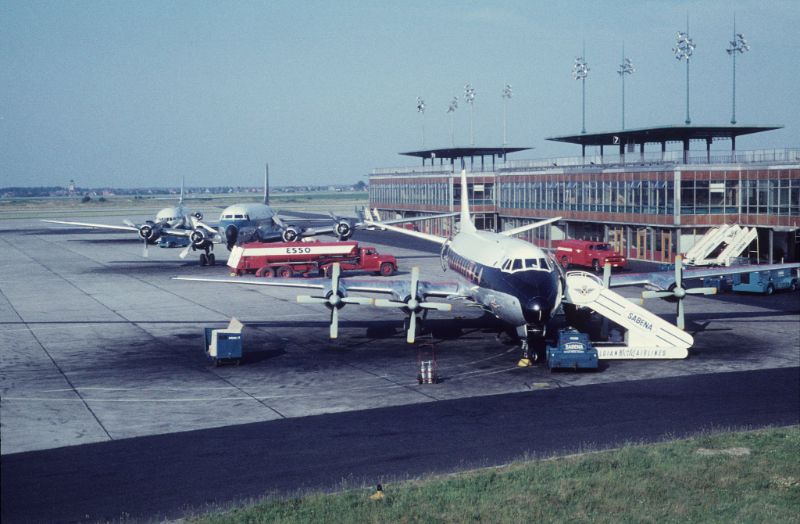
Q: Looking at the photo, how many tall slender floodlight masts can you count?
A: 8